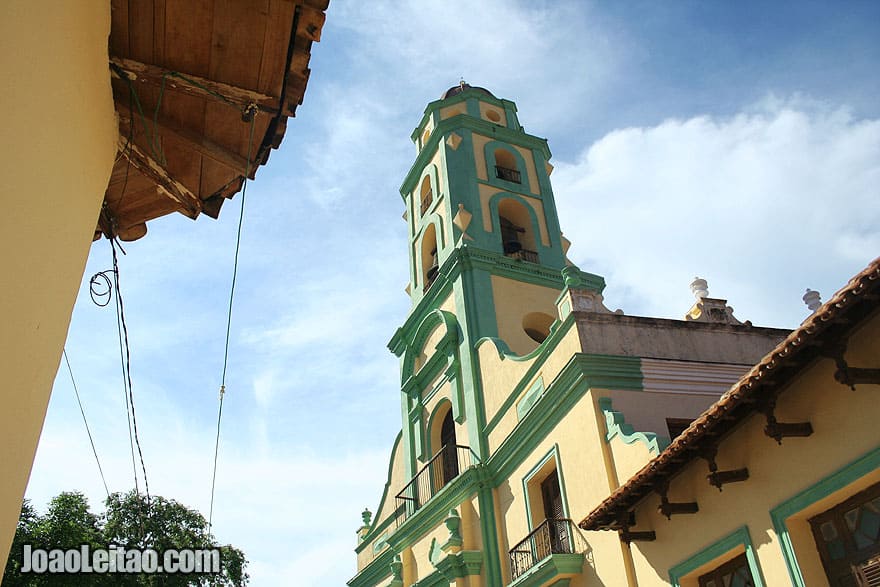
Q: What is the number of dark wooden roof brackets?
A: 5